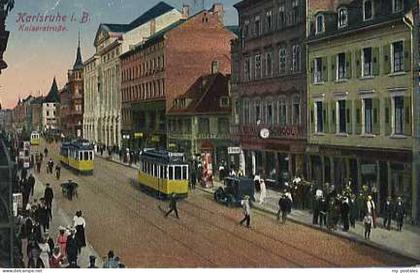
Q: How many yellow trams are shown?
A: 3